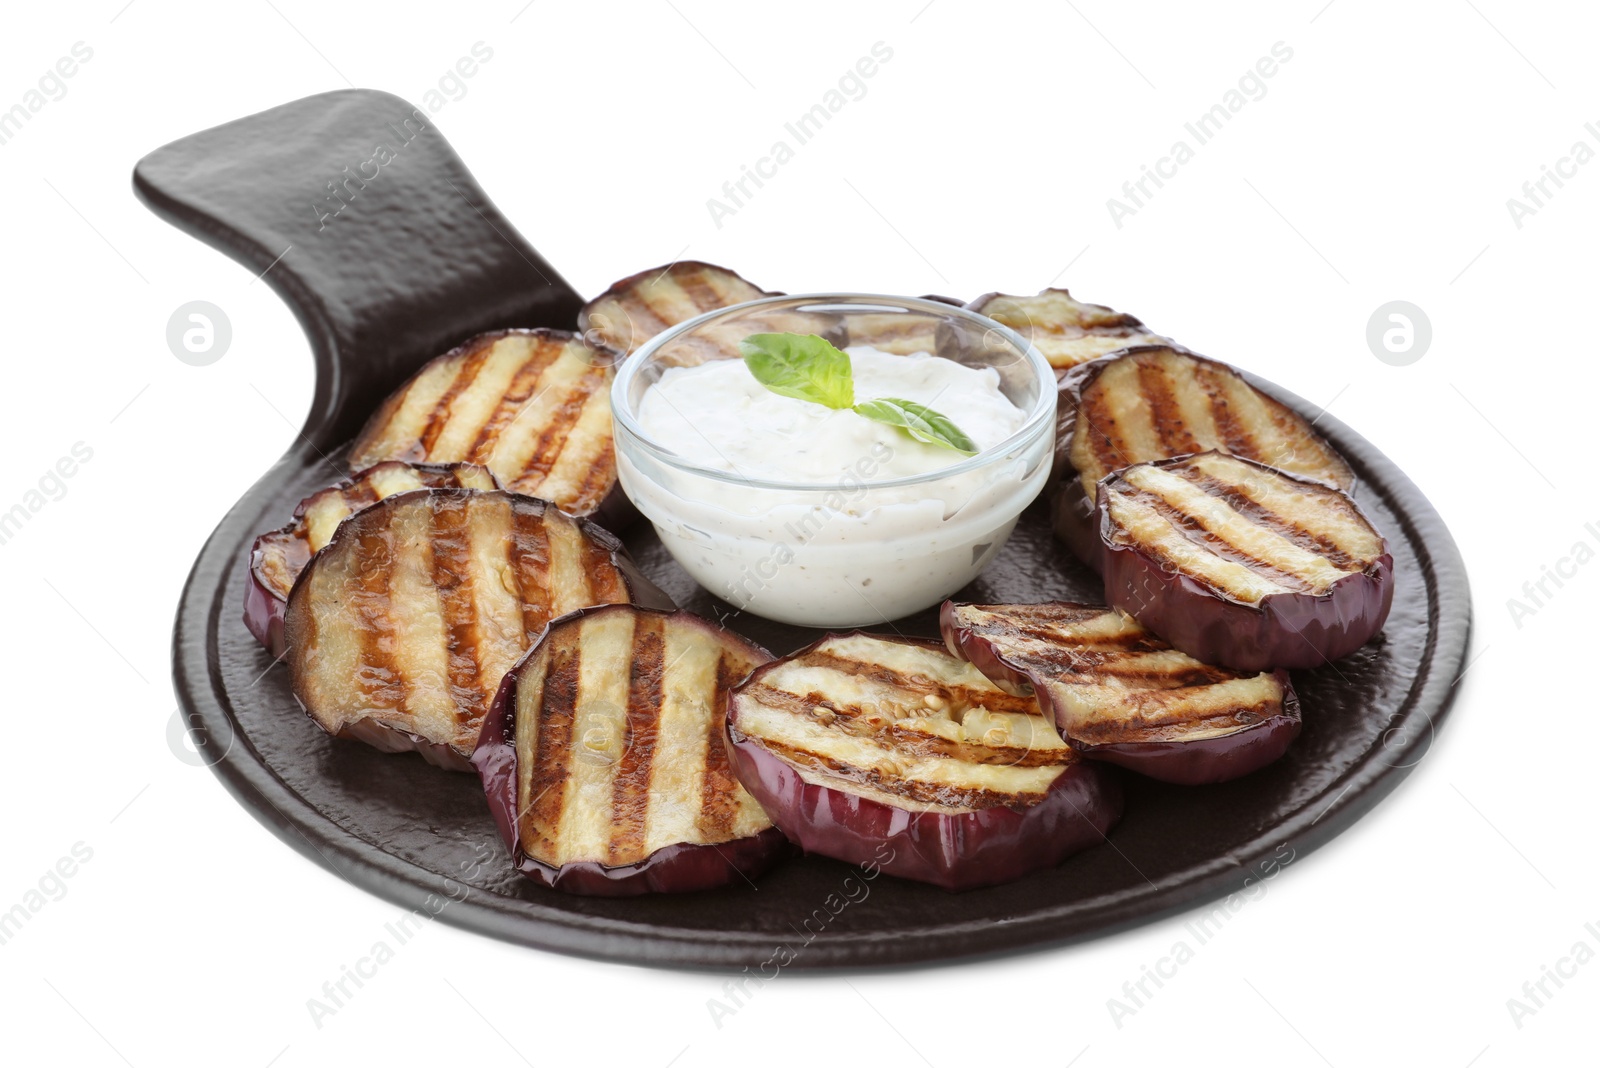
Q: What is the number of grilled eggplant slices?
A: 11